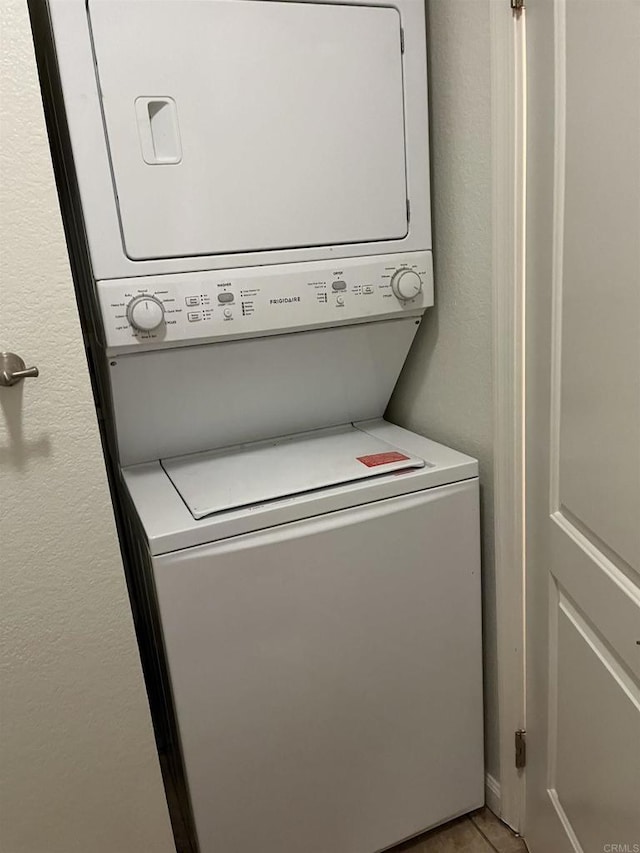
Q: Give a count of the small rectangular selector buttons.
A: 3